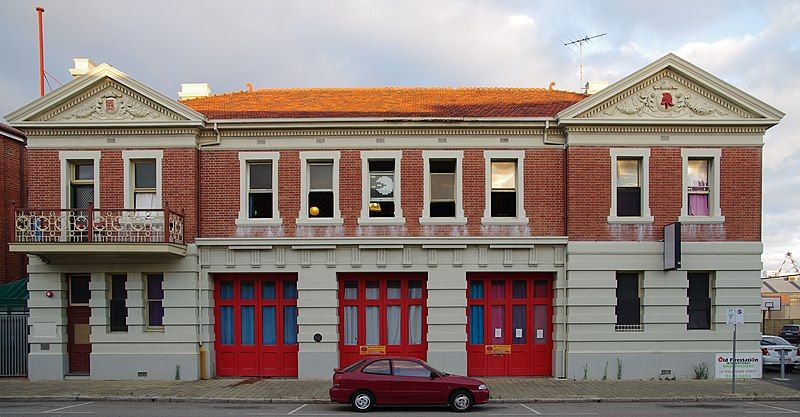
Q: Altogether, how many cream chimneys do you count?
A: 3